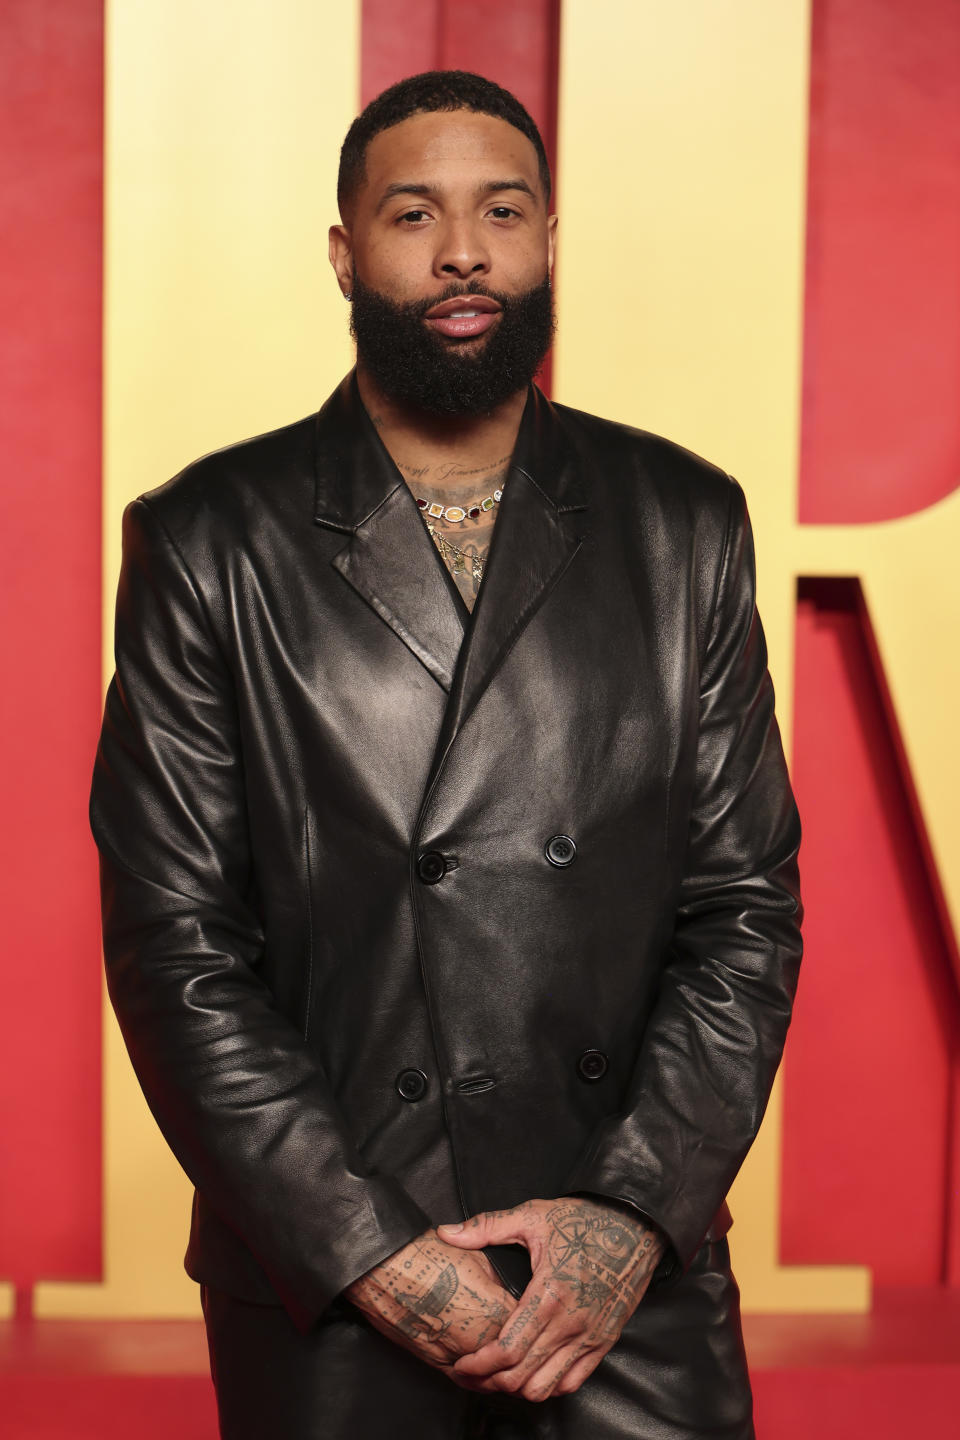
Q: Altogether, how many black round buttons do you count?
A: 4